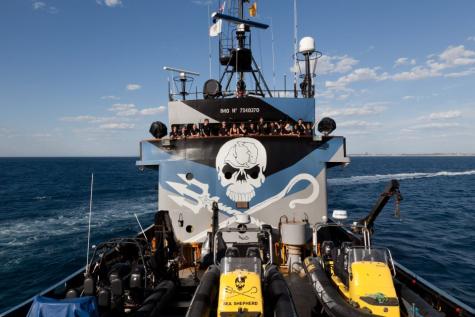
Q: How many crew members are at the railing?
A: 14